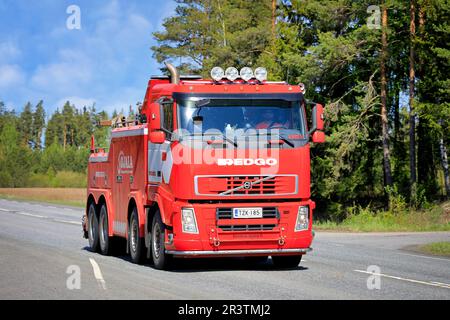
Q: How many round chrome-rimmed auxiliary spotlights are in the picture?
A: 4